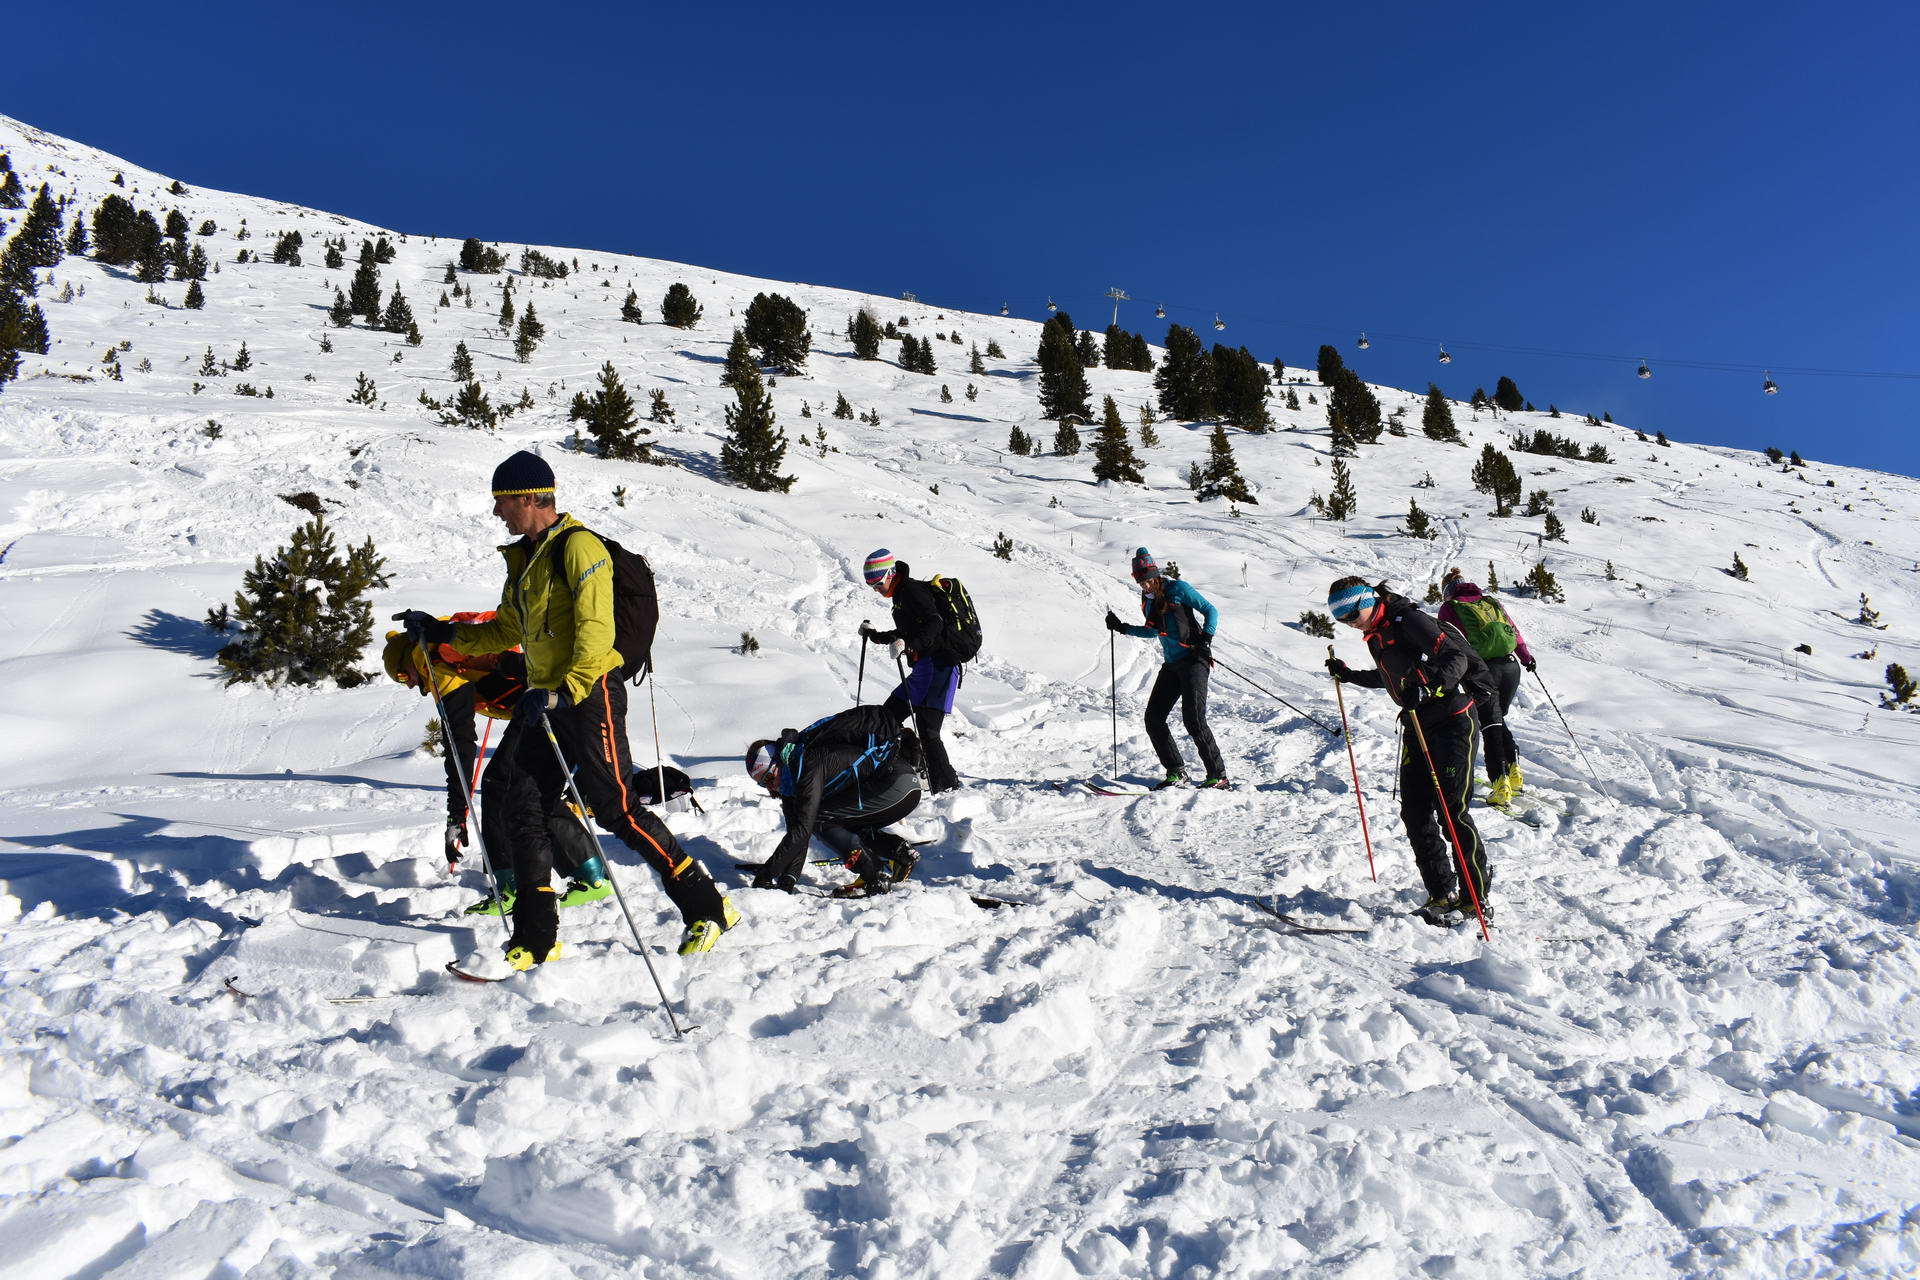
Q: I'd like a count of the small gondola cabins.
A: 8